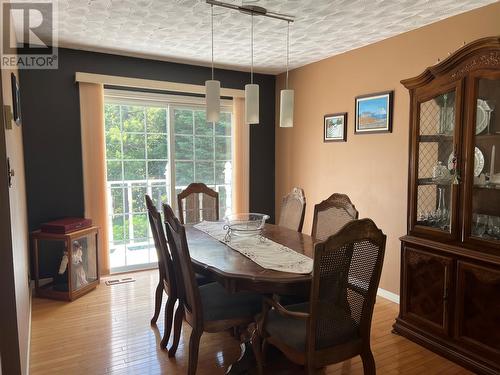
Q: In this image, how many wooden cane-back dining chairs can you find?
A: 6